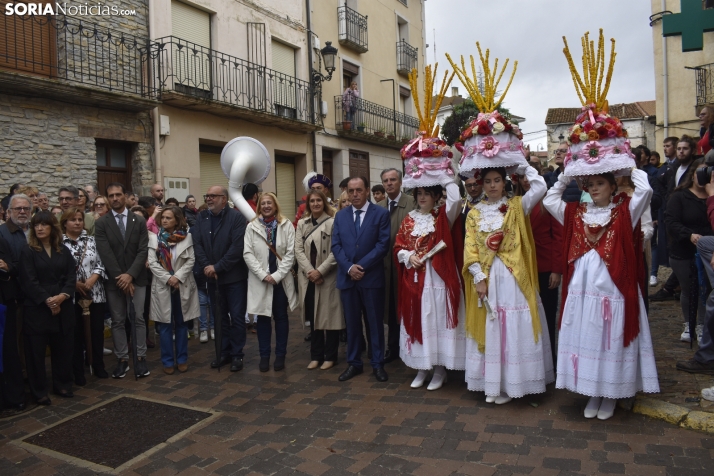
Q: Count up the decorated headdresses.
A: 3